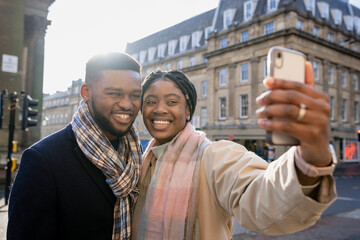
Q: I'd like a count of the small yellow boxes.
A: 2